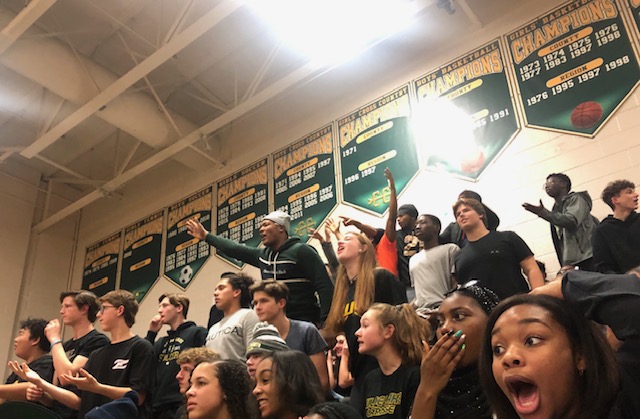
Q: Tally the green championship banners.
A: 9